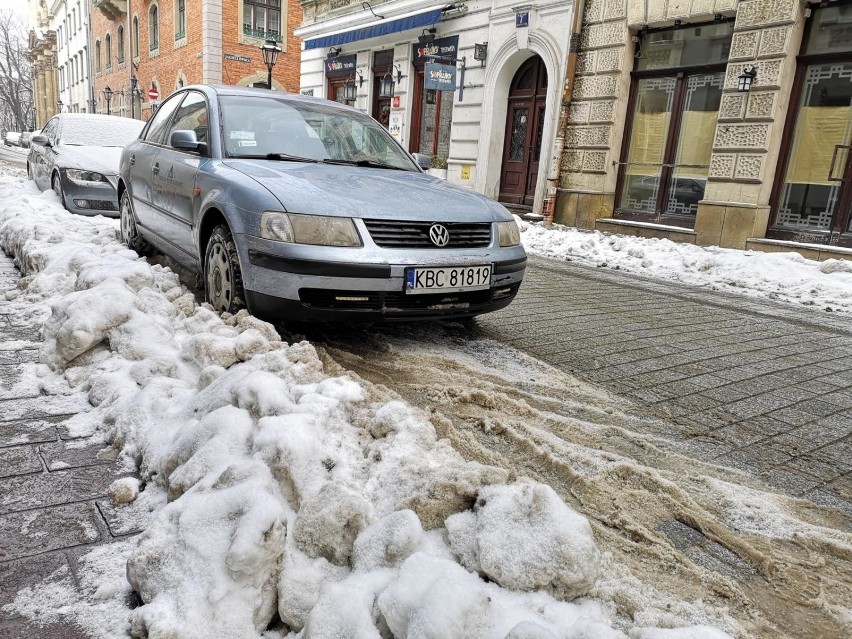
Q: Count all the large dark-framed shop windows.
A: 2